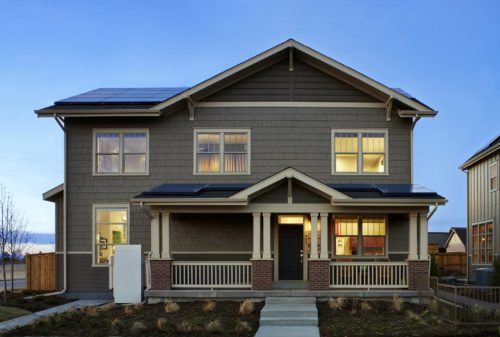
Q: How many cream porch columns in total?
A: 8